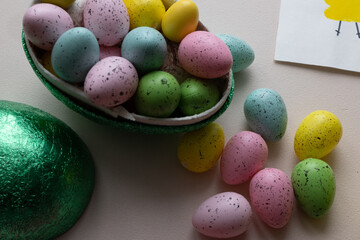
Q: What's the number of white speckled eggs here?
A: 0